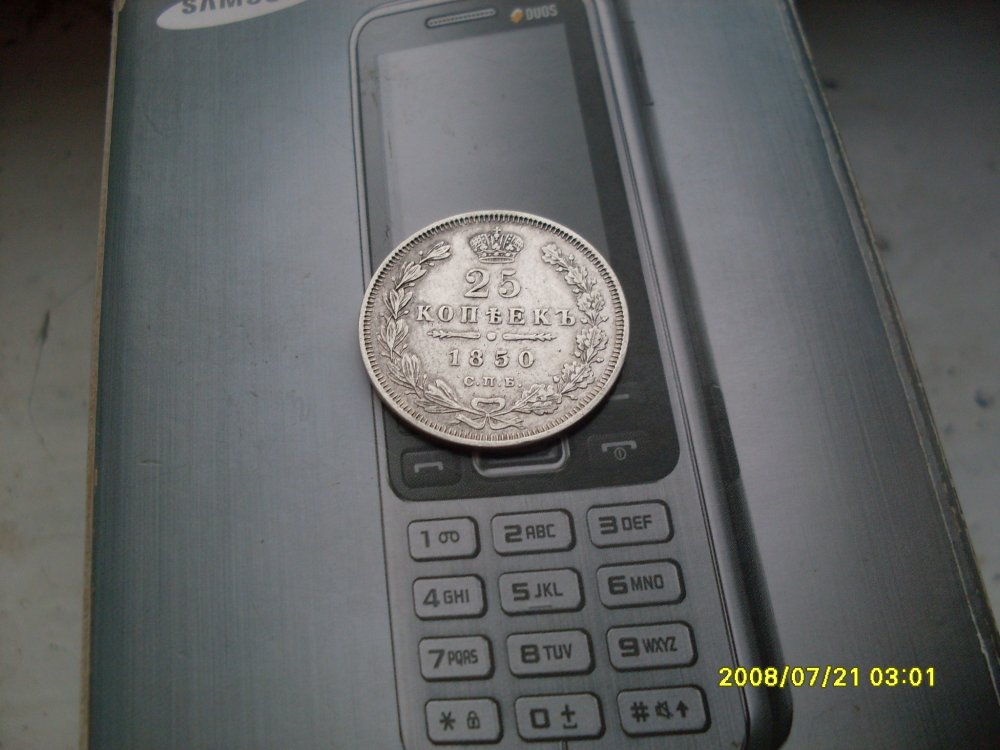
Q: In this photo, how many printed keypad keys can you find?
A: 12